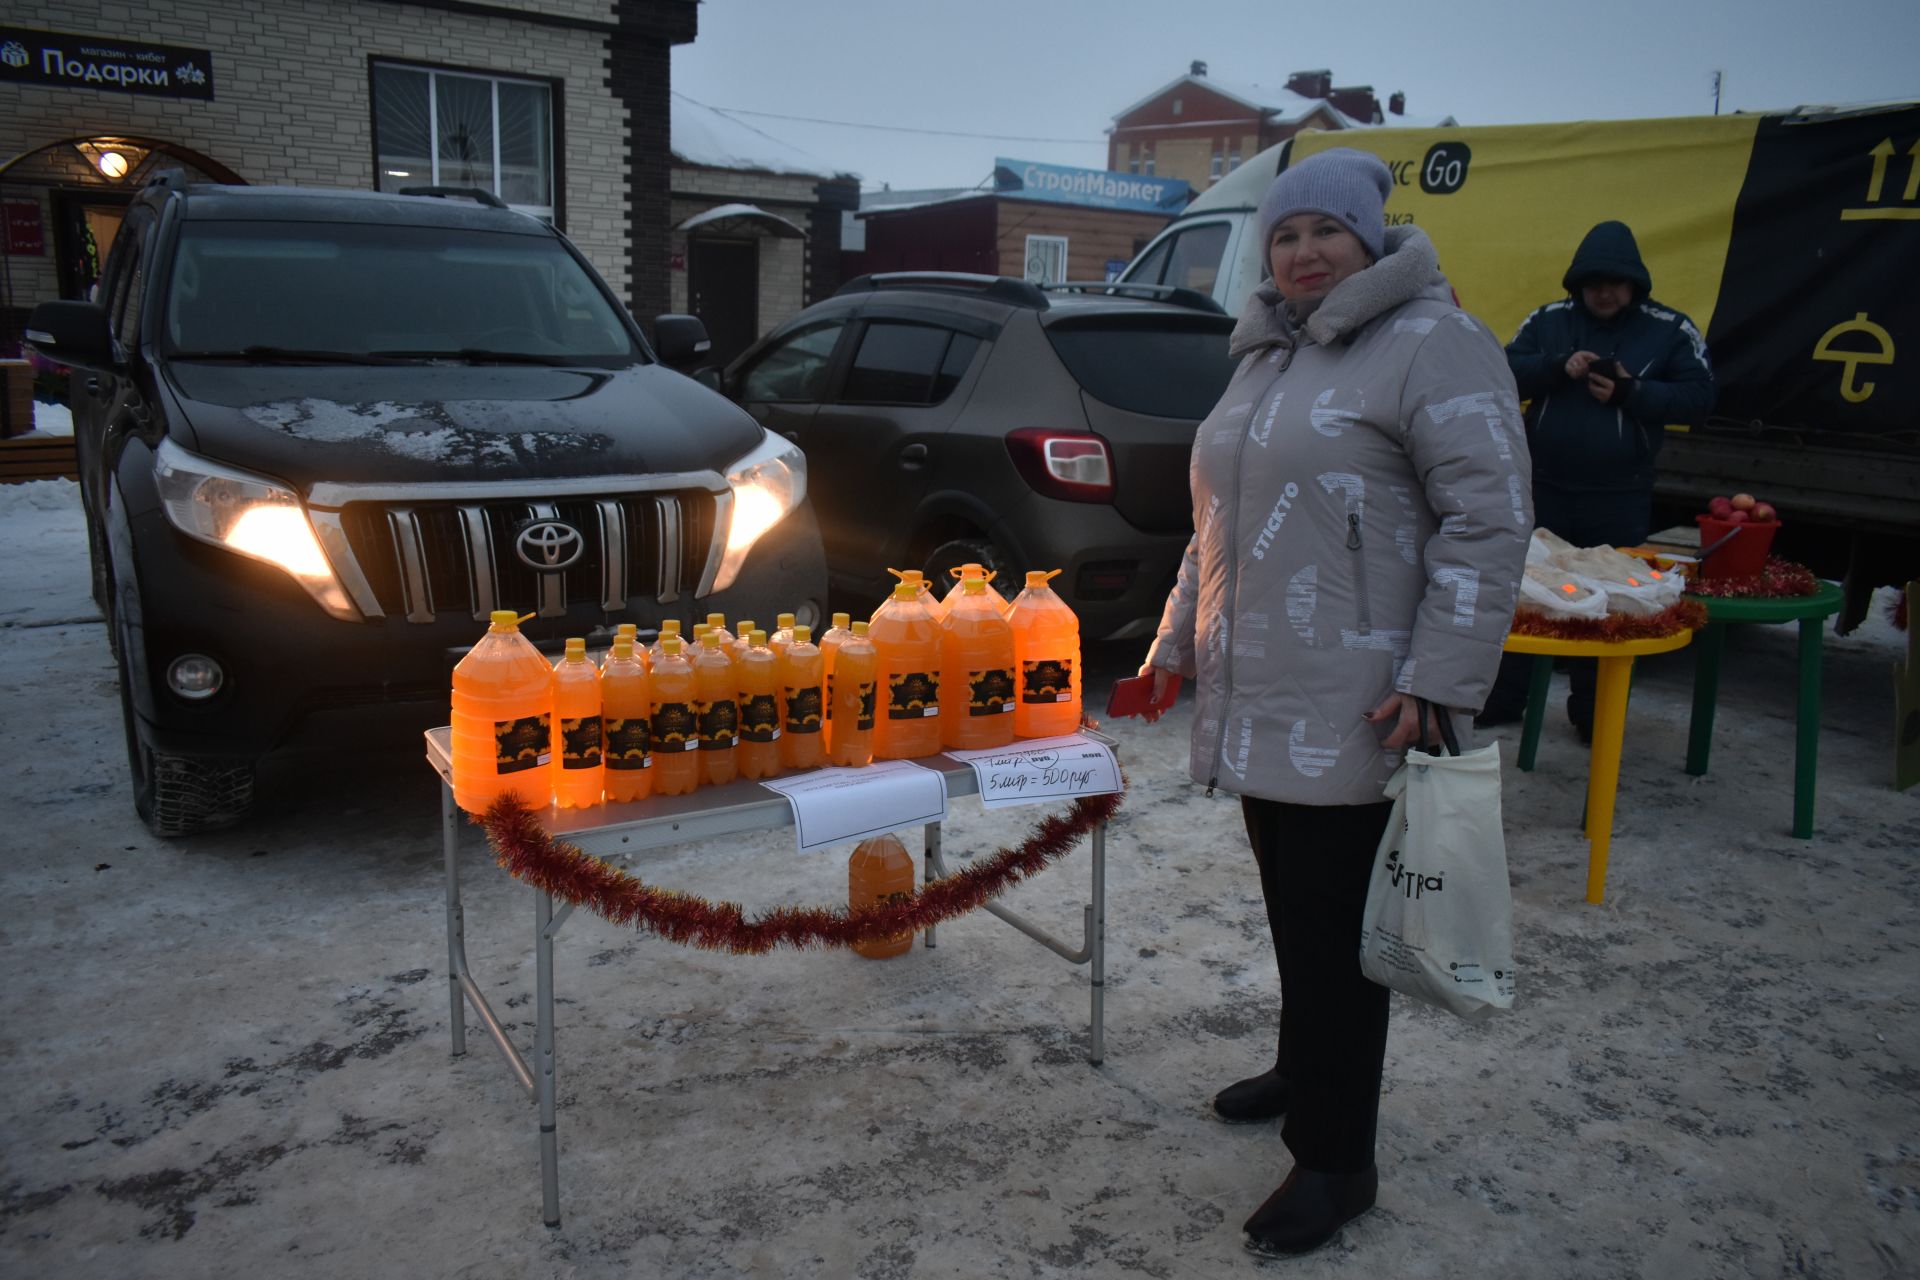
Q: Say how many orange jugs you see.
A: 7